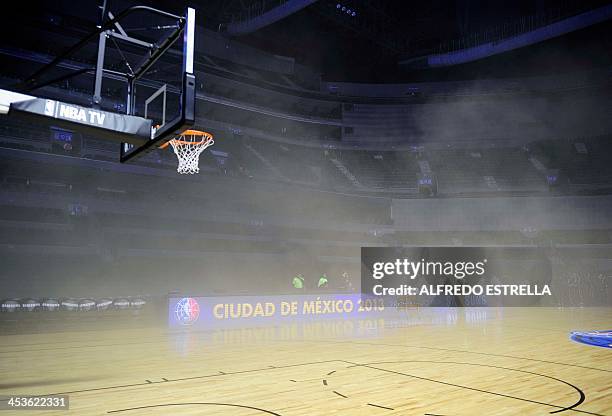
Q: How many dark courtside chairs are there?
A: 8